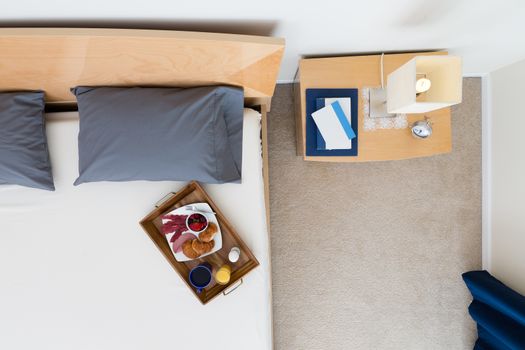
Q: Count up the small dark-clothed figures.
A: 0